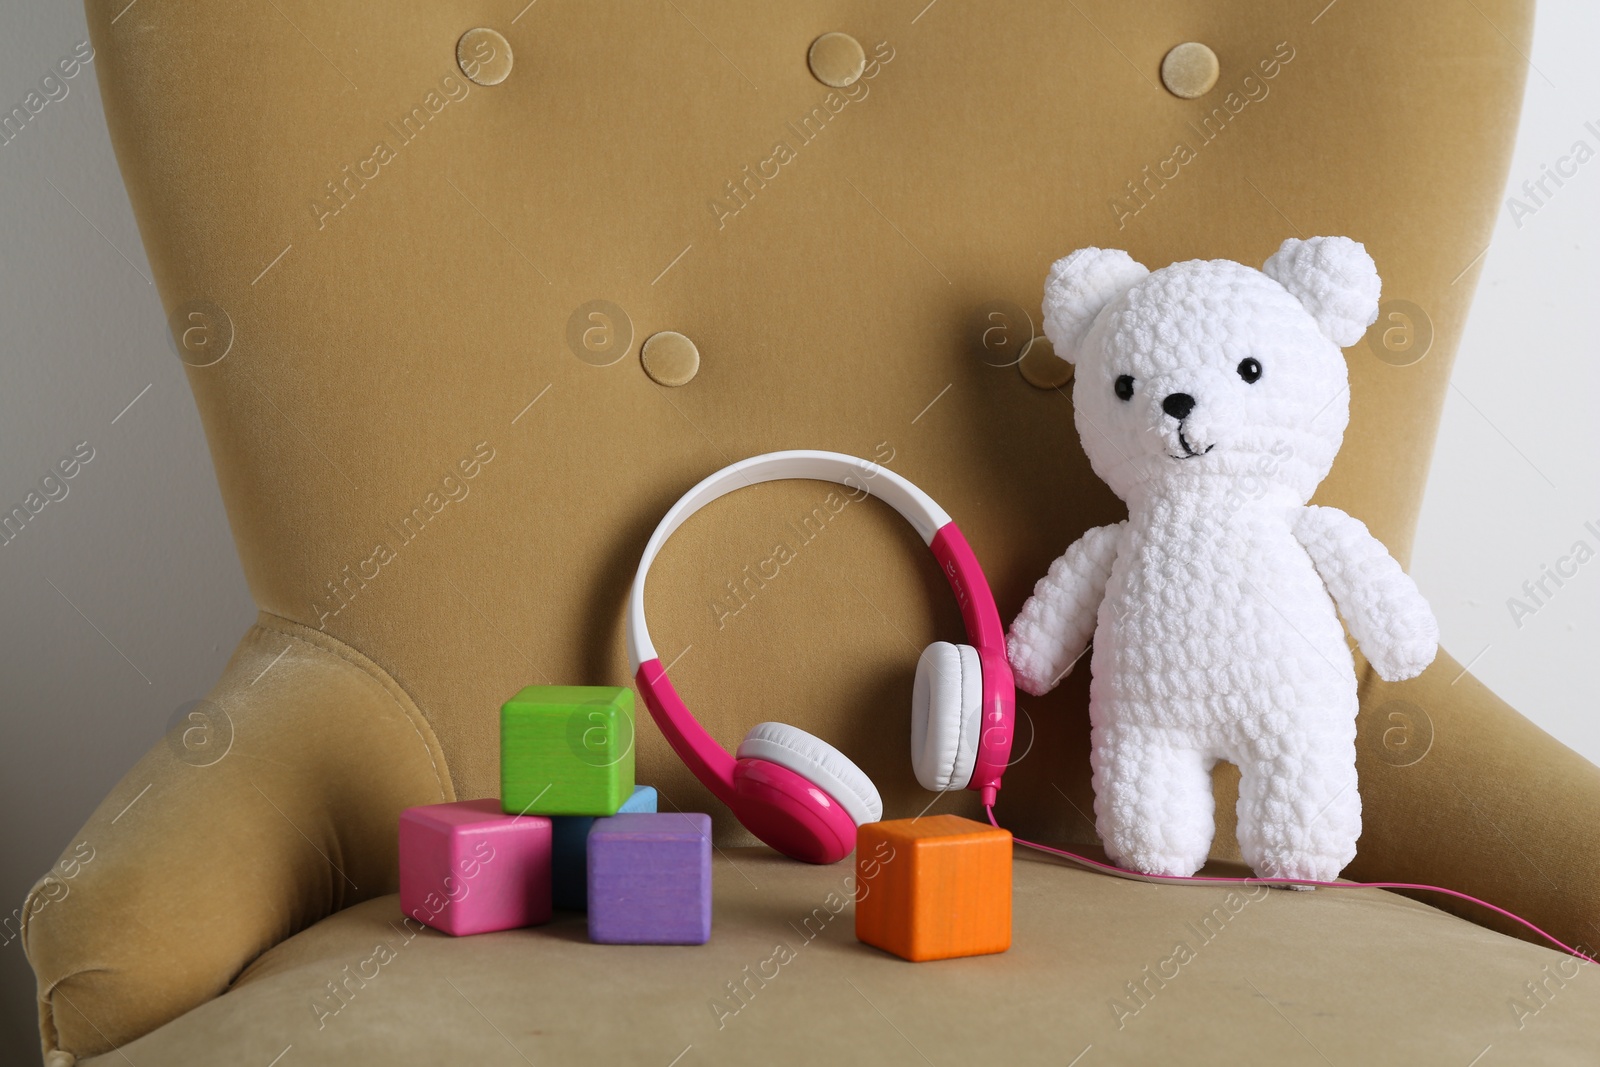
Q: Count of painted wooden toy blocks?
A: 5